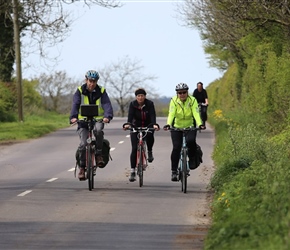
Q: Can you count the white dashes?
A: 6